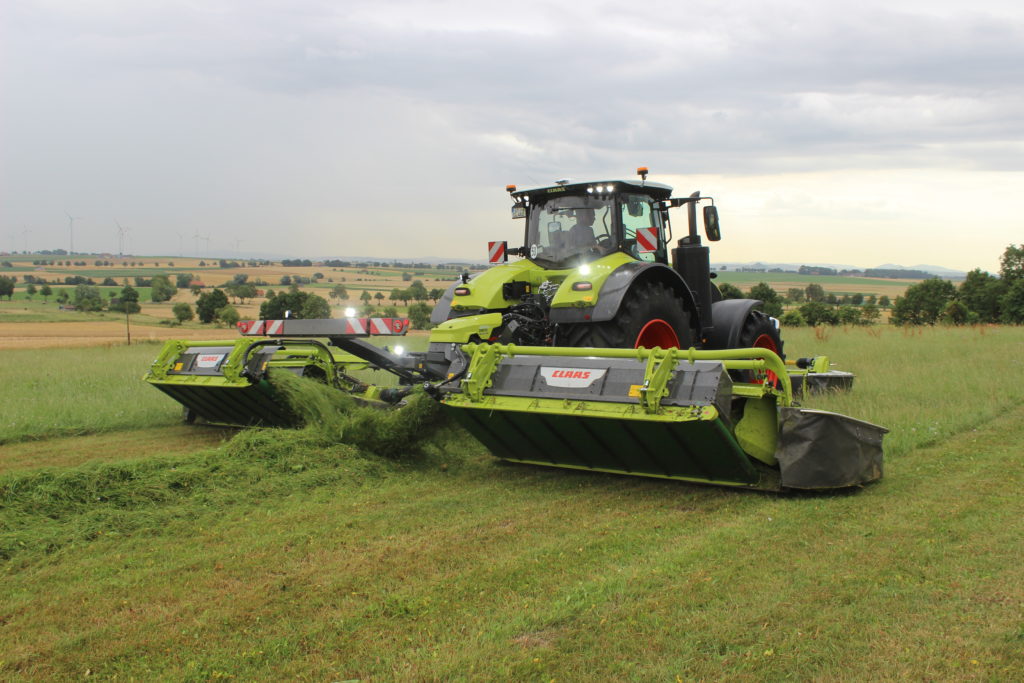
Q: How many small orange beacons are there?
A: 2